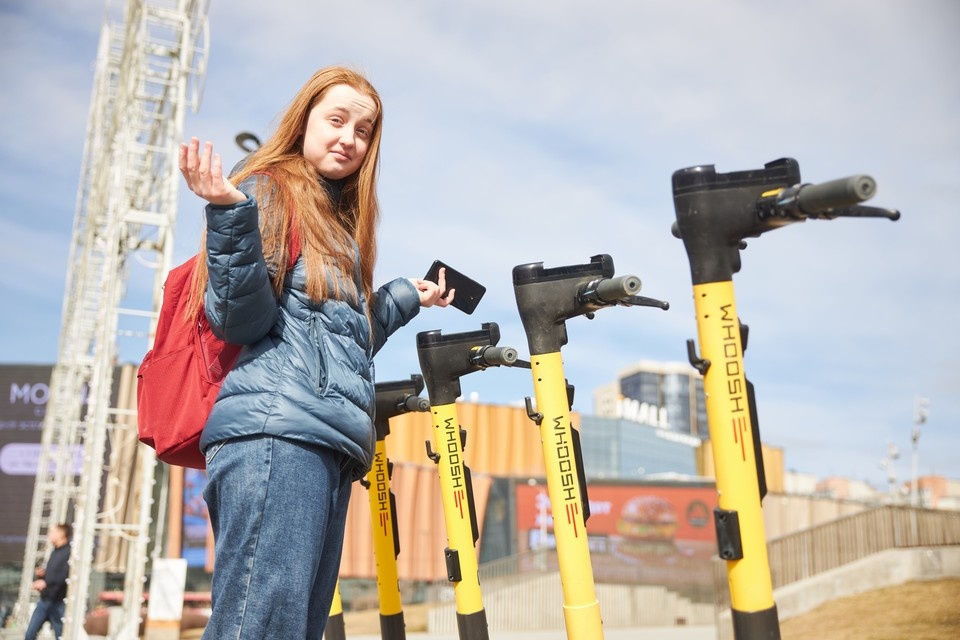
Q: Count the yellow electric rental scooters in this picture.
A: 5